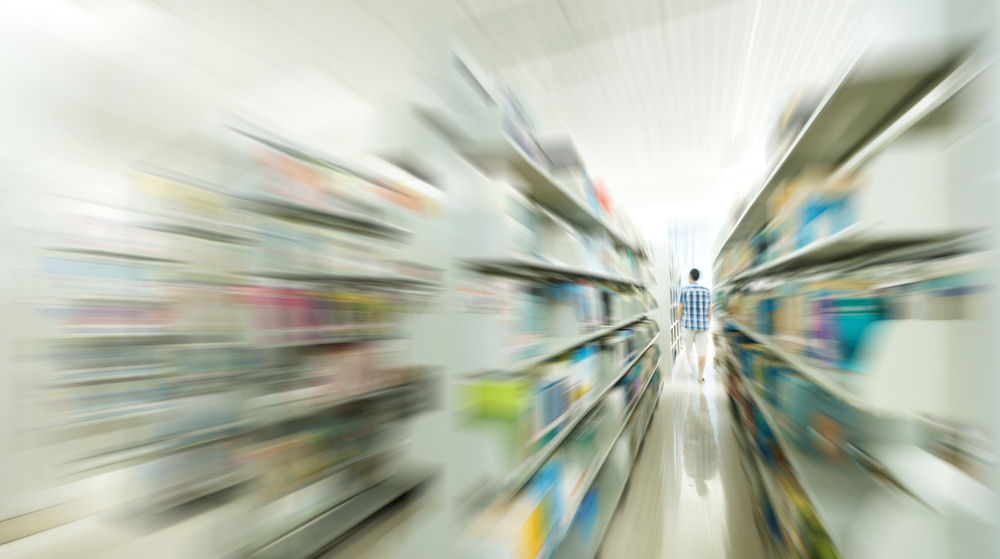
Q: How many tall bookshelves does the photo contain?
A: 3